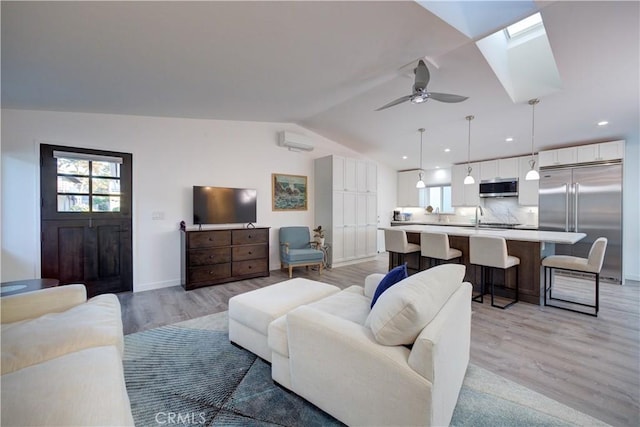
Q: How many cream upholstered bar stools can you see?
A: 4